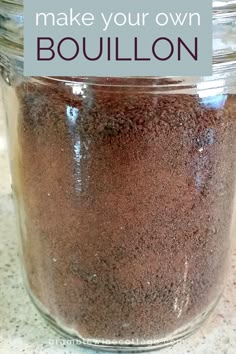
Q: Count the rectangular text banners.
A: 1